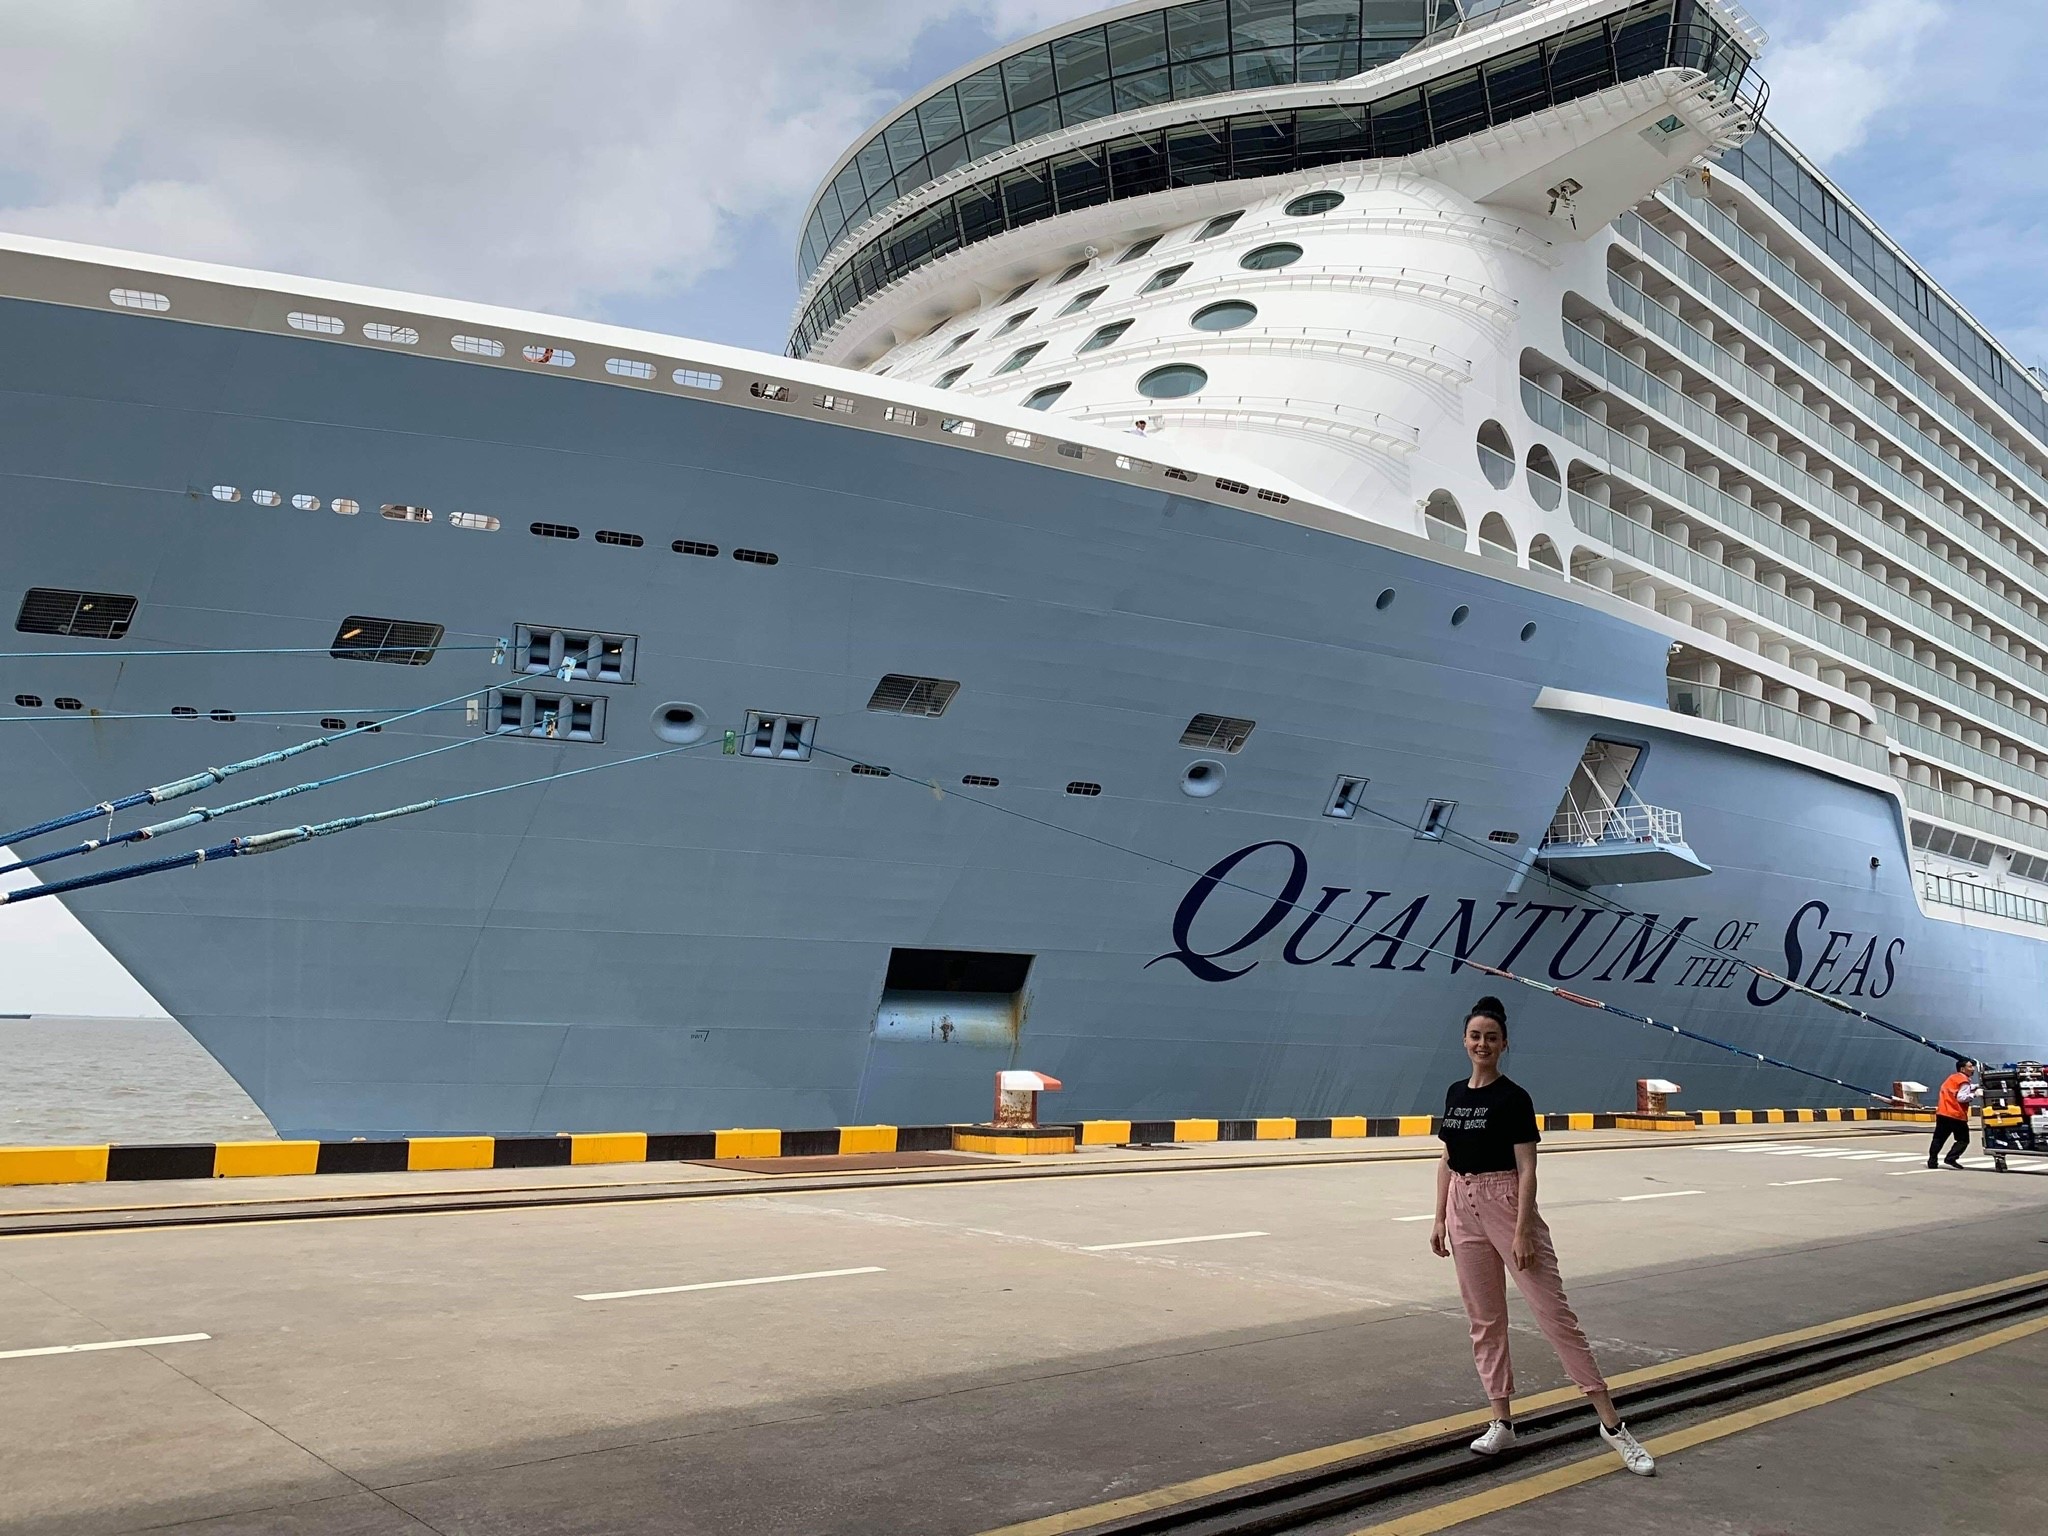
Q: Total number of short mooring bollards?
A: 3